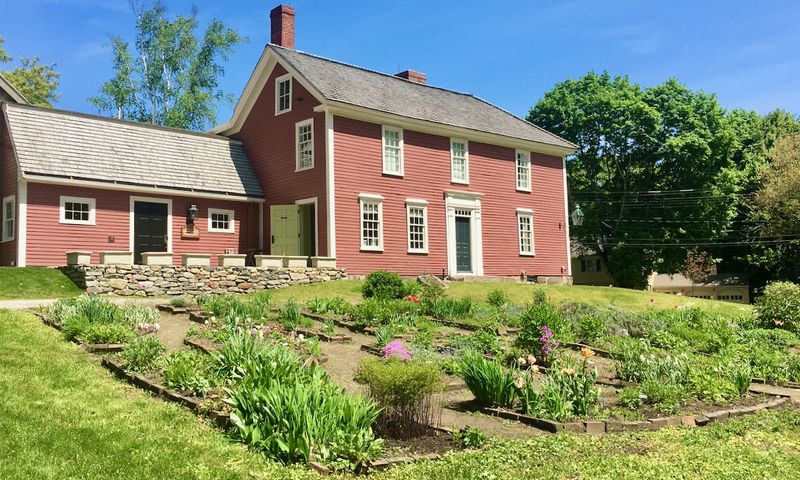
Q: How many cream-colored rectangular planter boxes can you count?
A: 8